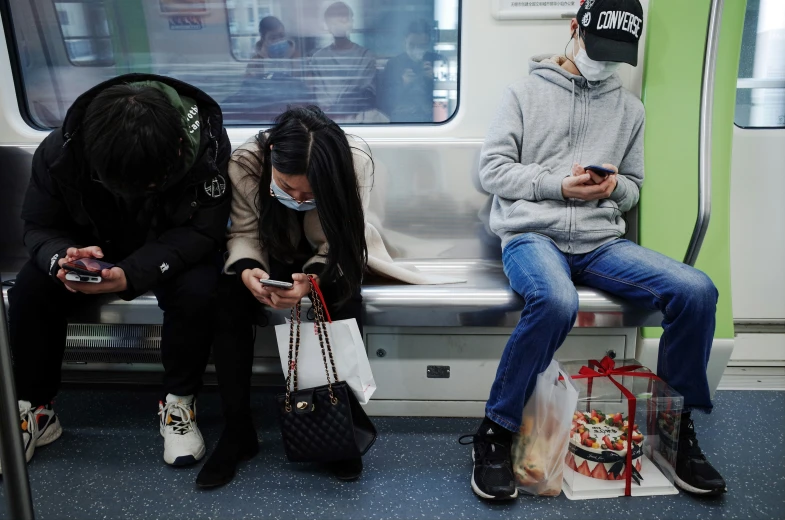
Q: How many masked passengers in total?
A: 2